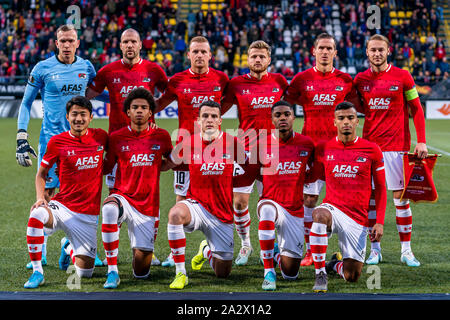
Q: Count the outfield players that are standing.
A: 5